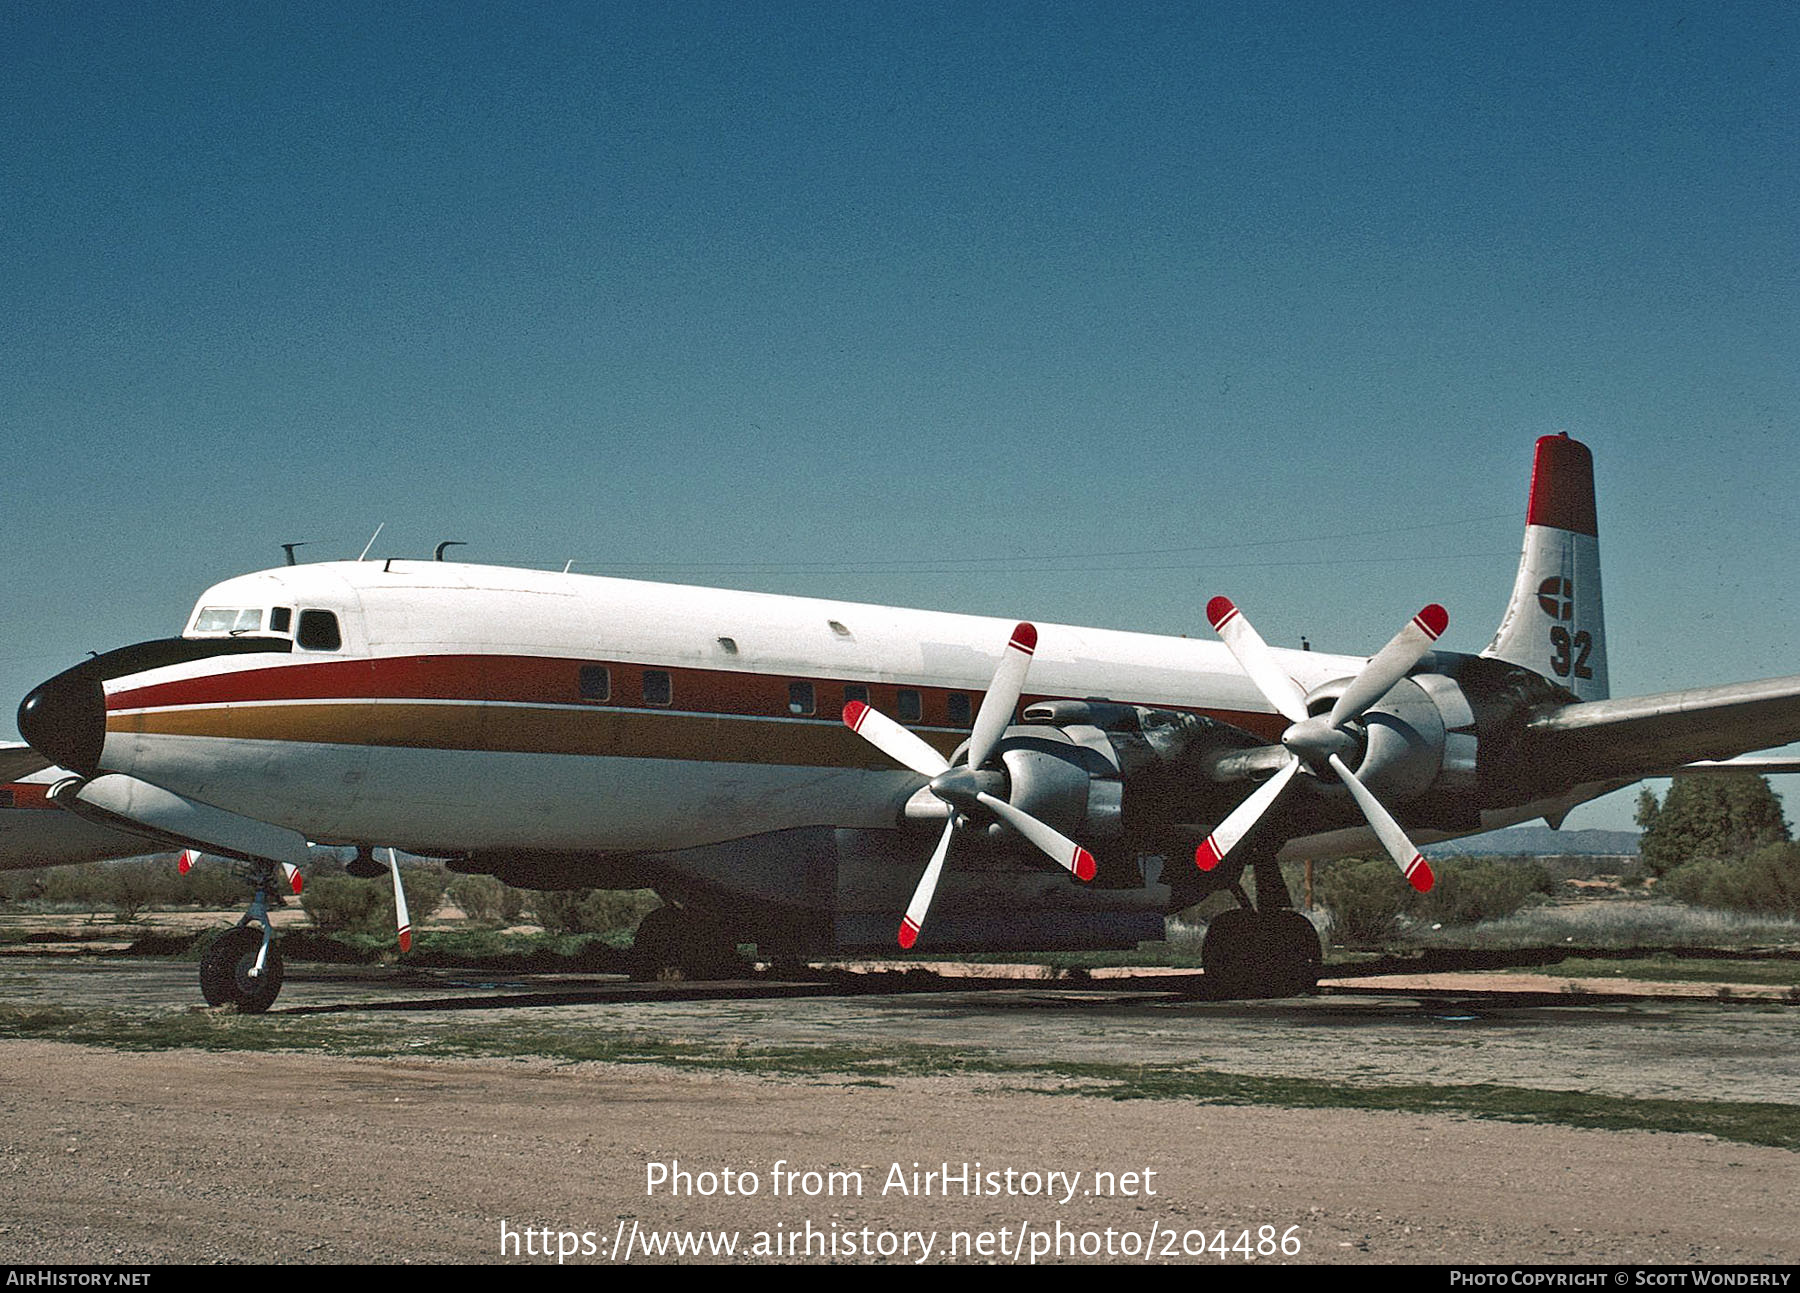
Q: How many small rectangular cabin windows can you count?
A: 6